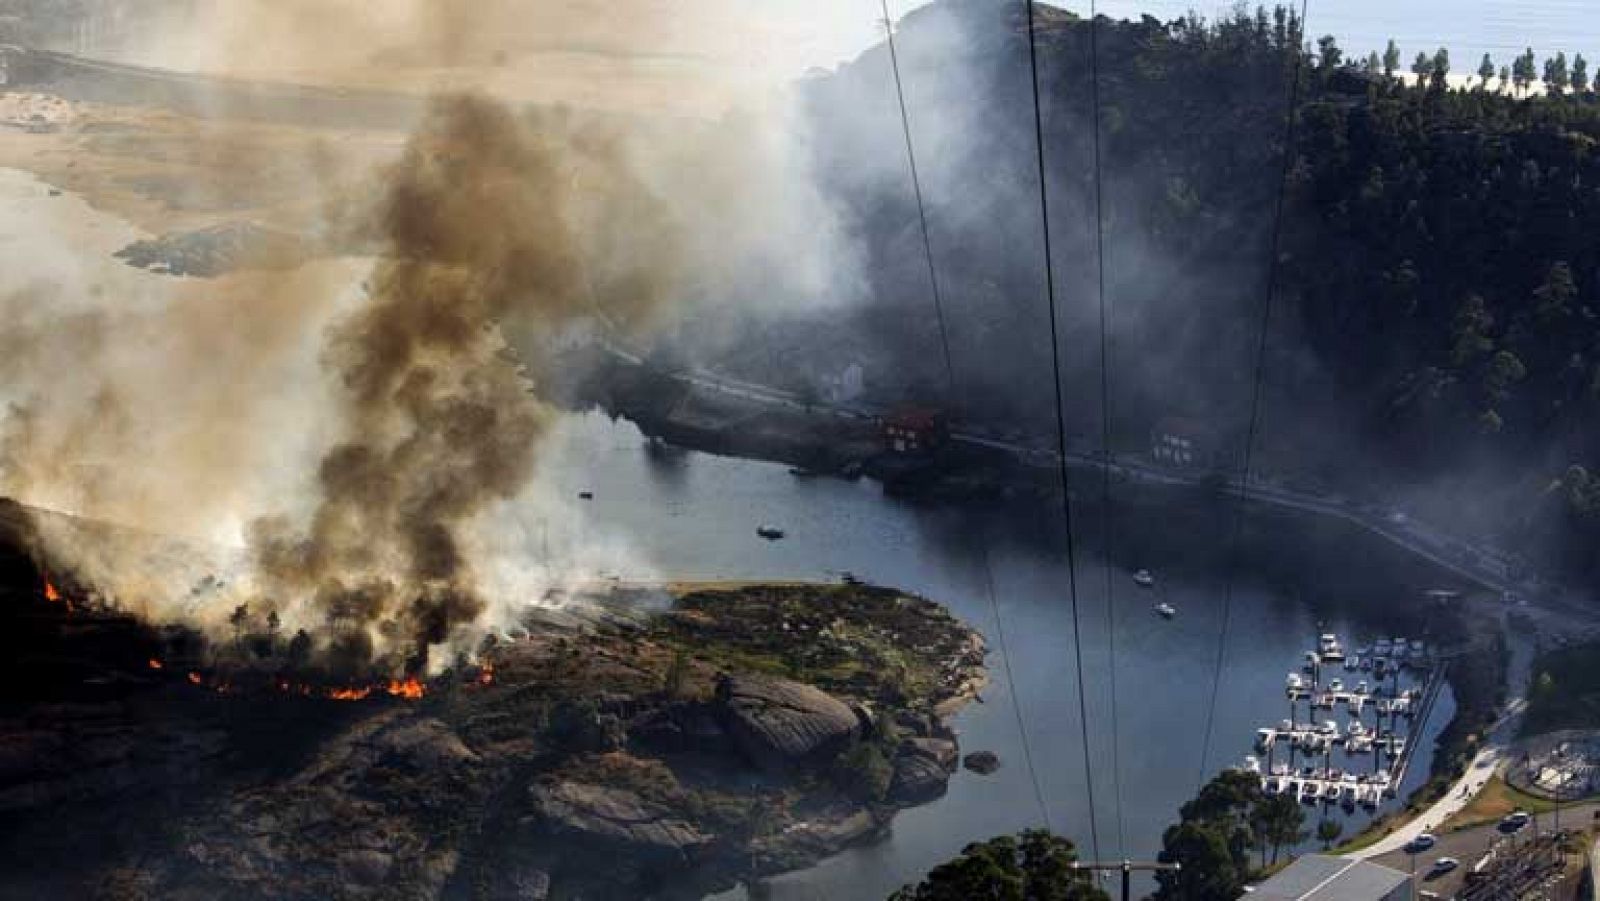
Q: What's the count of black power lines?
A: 4